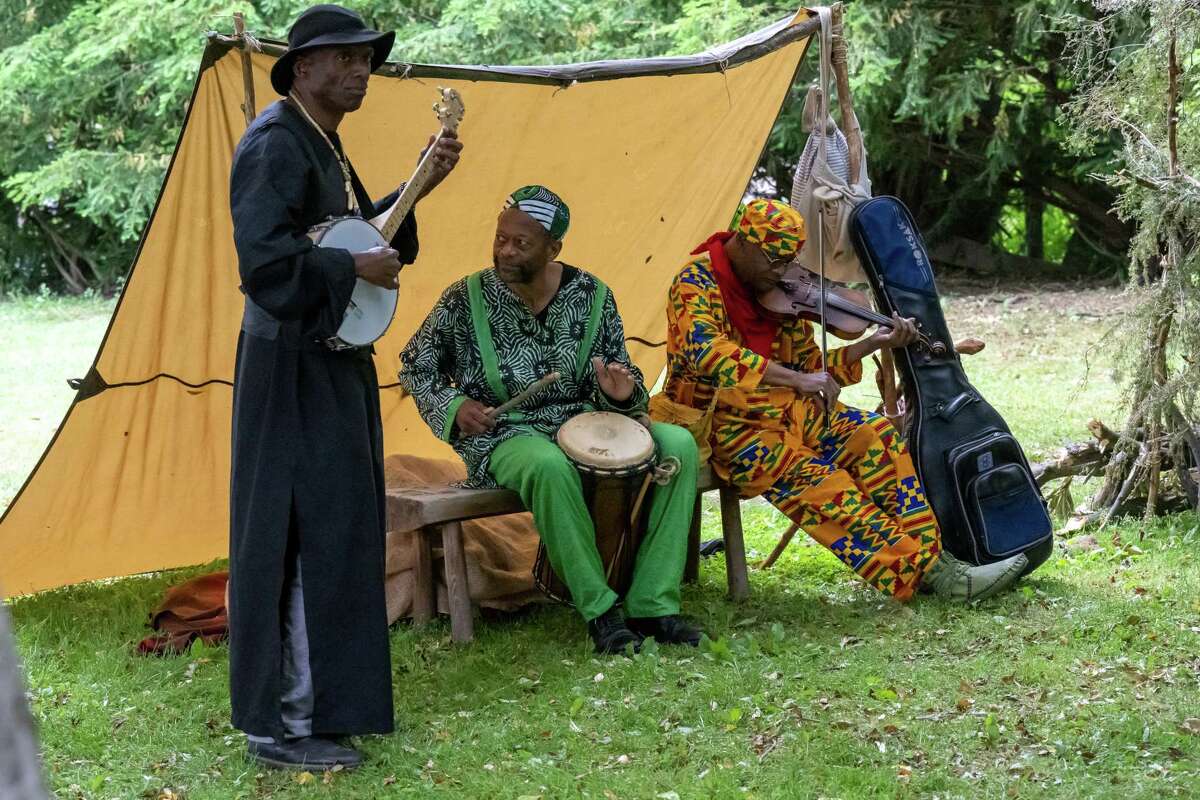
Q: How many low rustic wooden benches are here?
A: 1